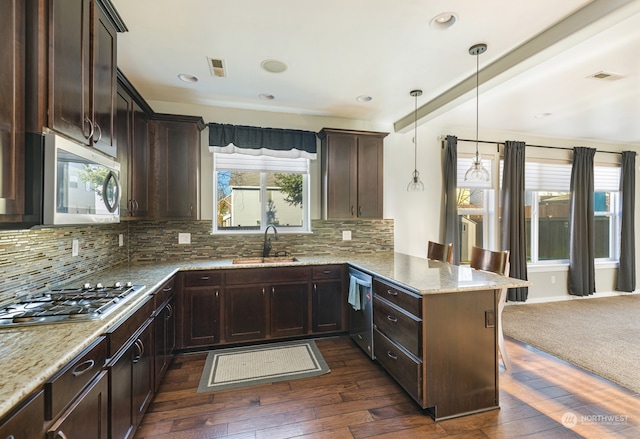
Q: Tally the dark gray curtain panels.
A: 4